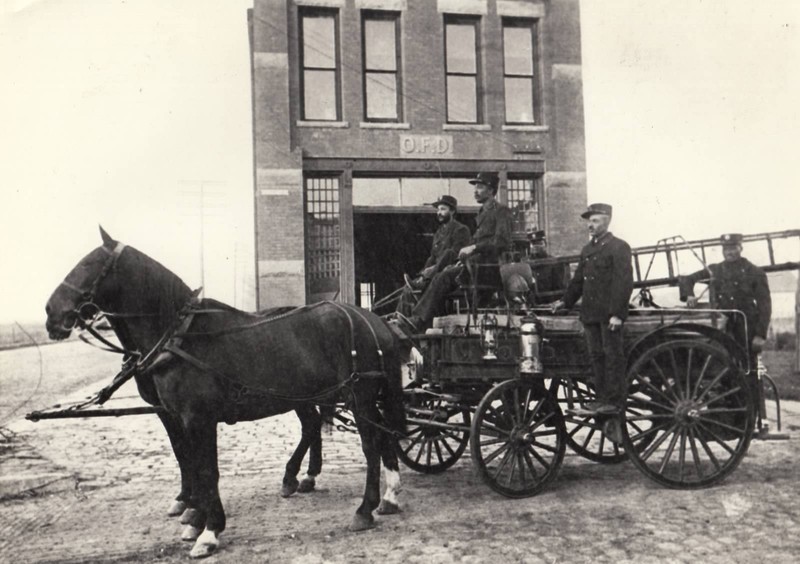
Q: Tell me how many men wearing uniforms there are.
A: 5